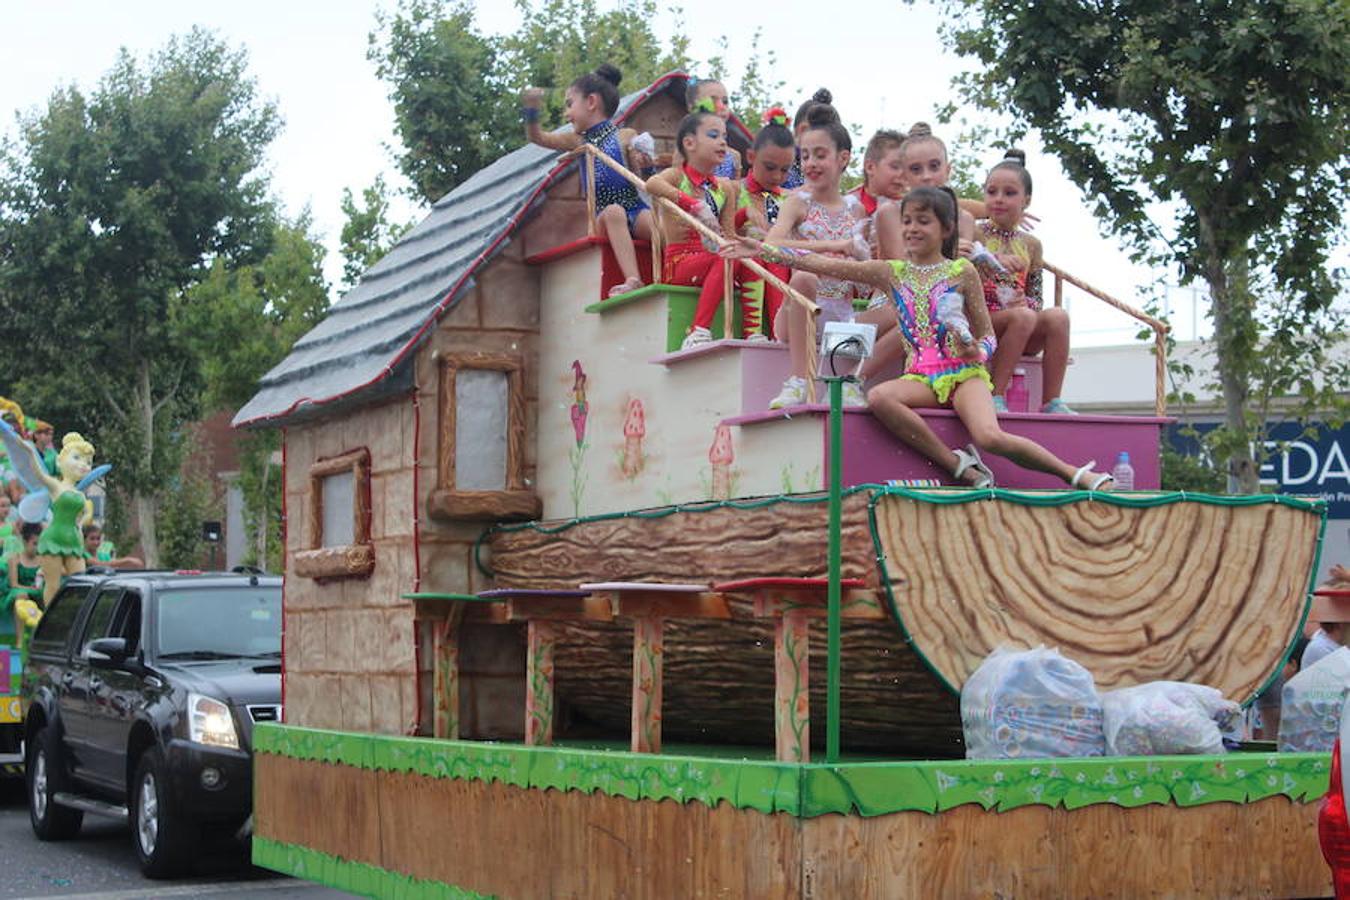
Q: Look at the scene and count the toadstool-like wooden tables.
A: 4